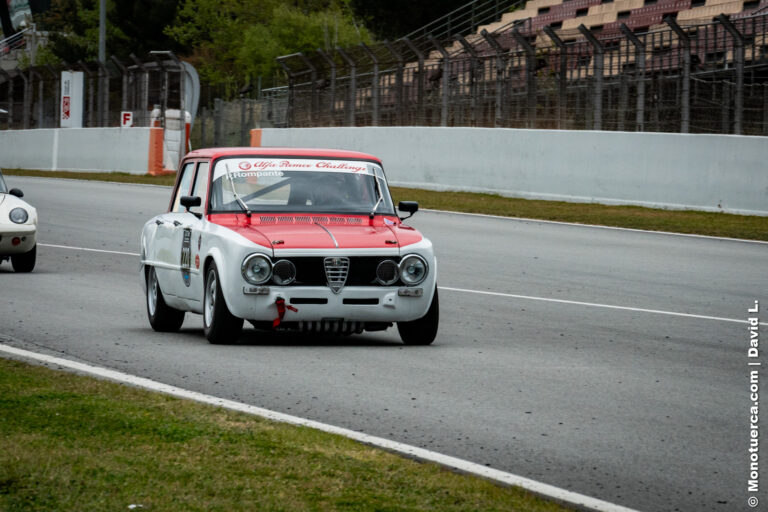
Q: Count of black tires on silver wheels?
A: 2